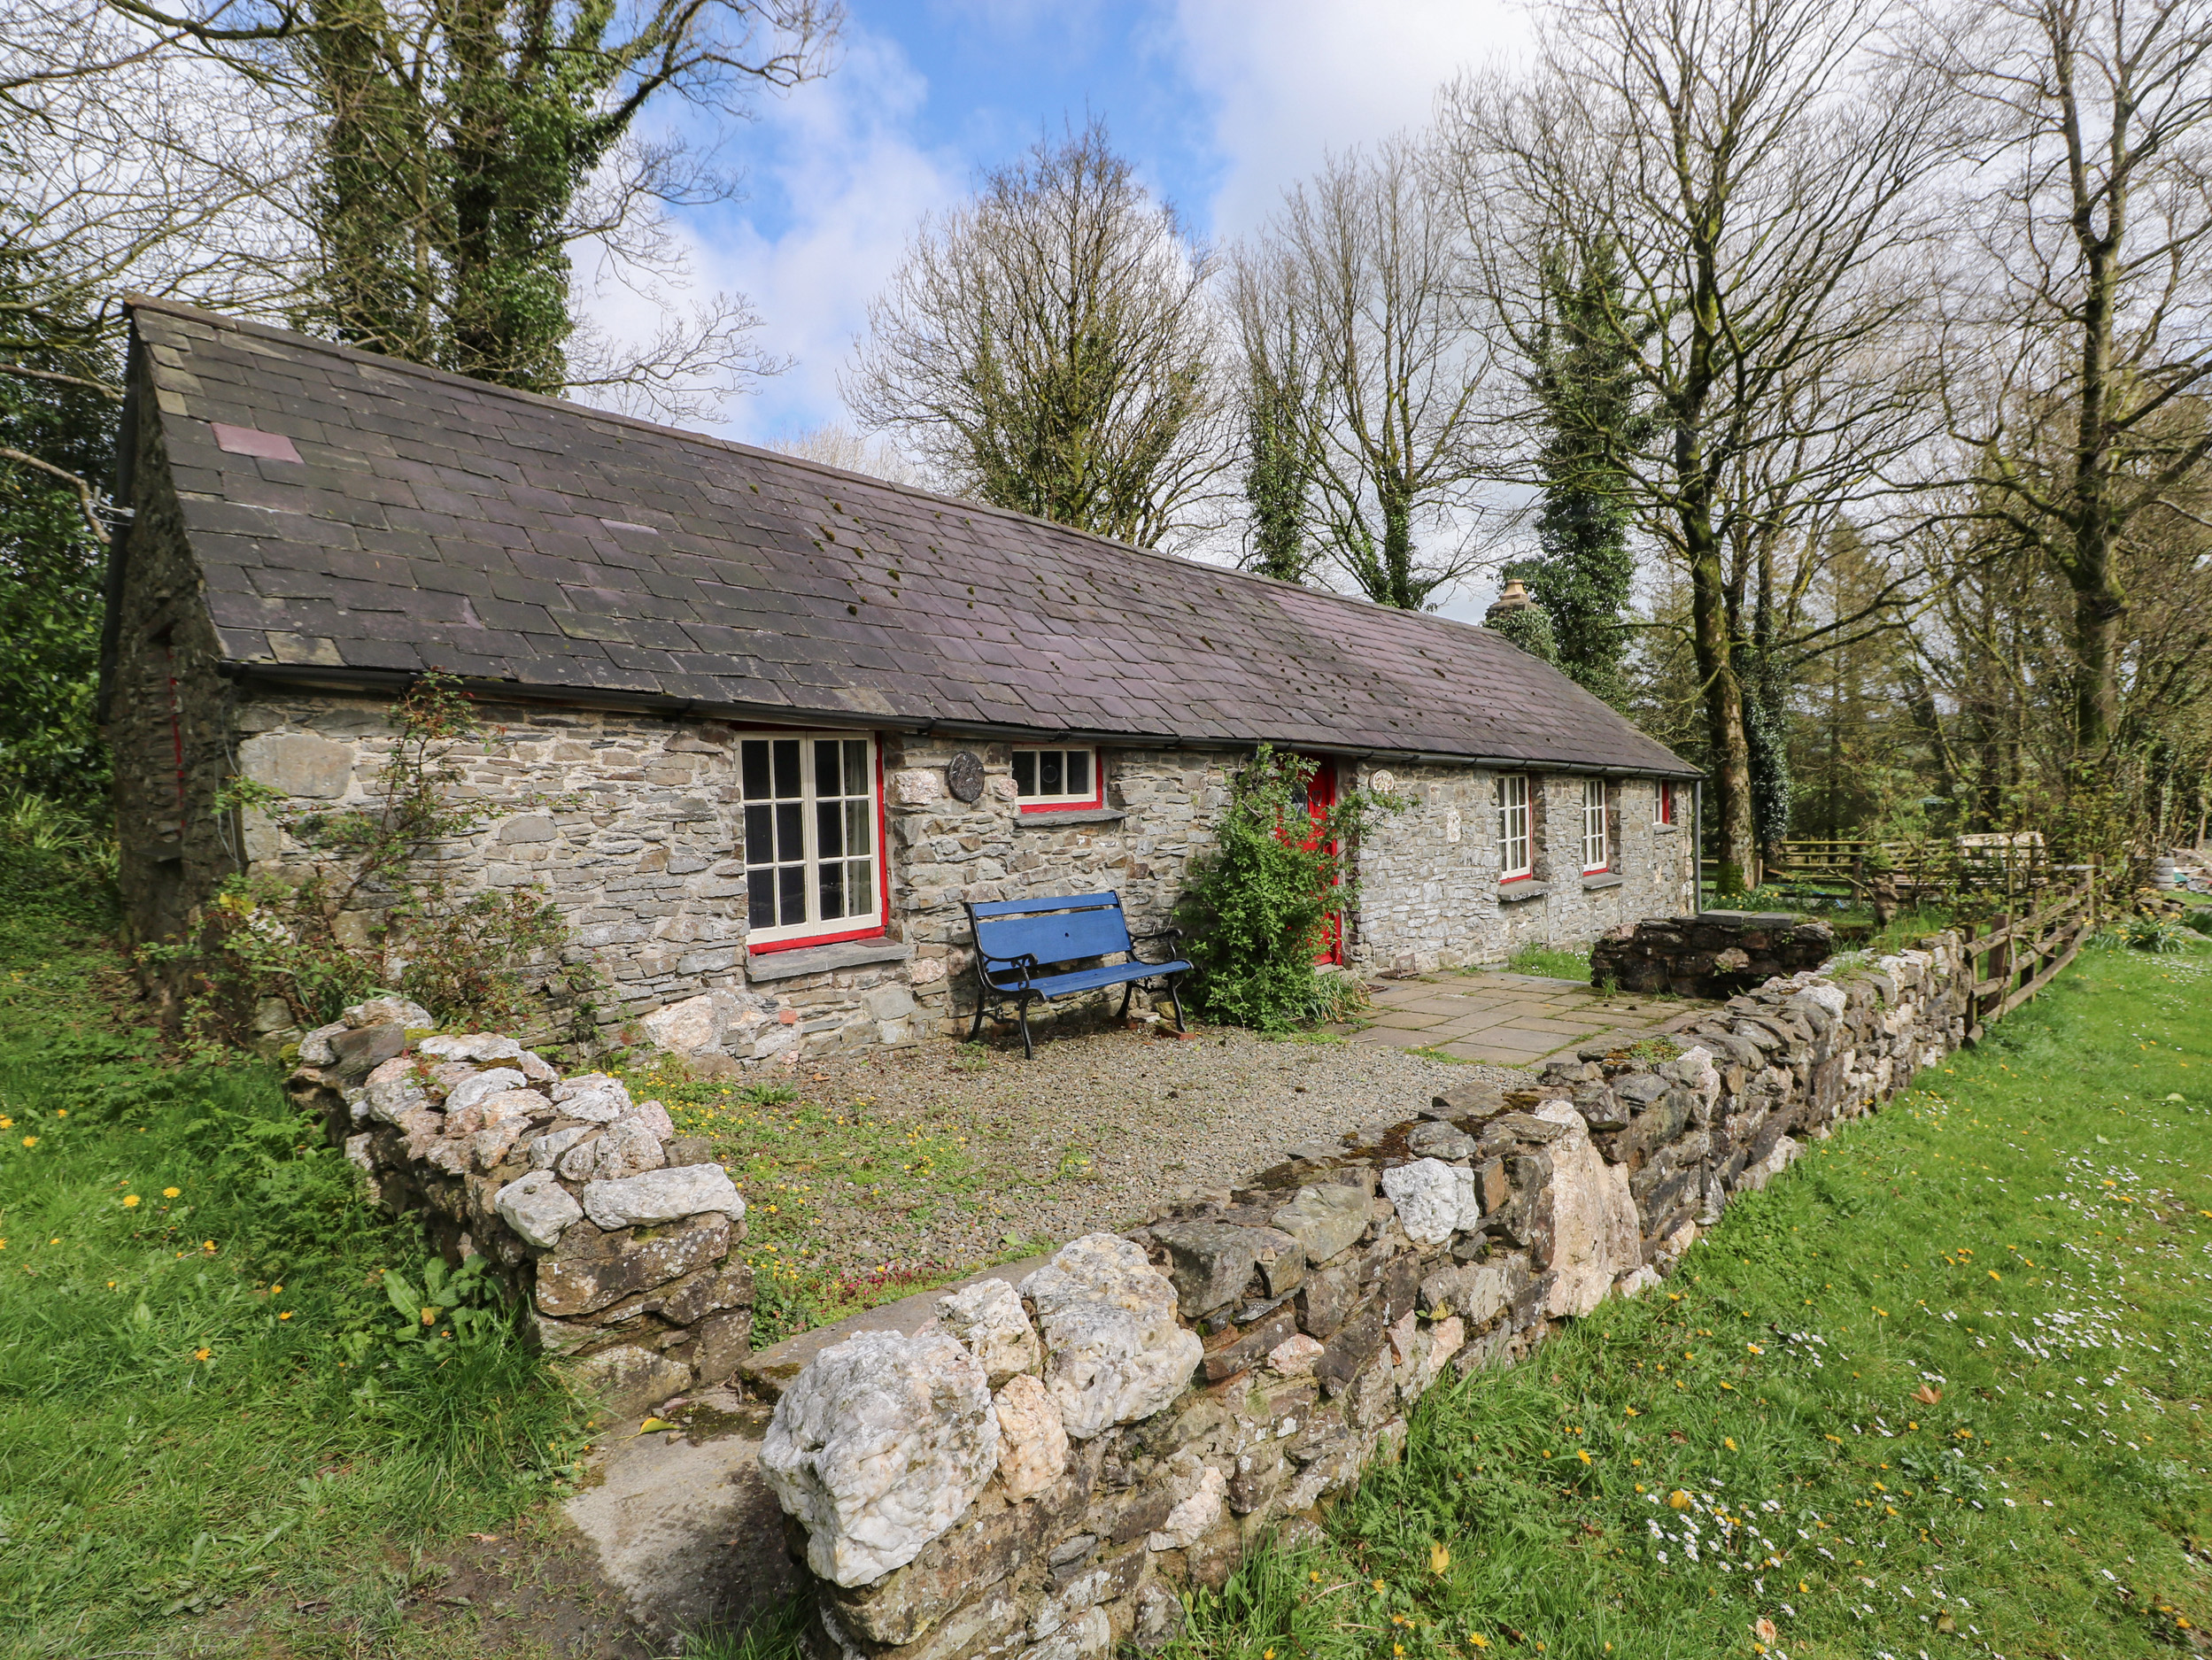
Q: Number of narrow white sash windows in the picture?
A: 2